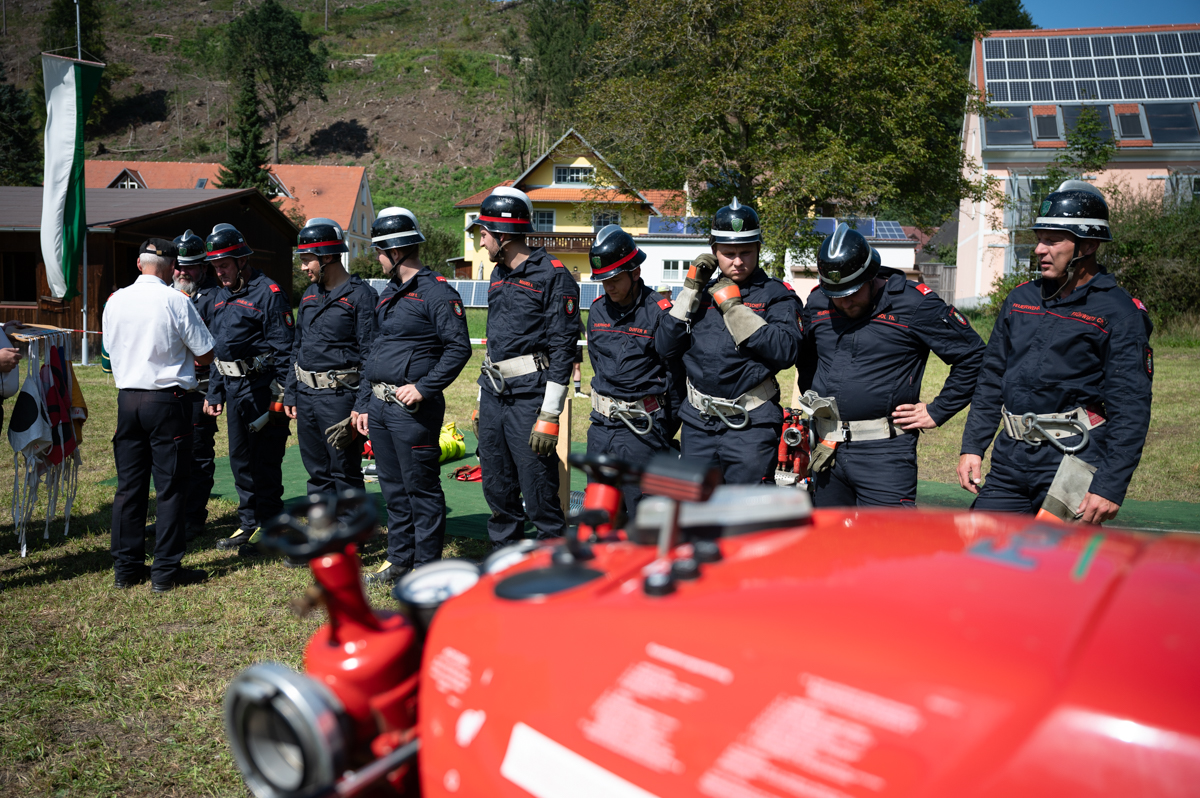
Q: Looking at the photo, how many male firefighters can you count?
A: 9